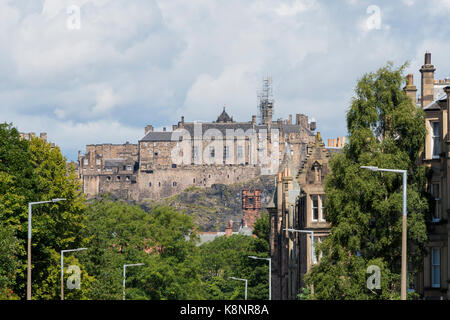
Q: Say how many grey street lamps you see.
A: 7